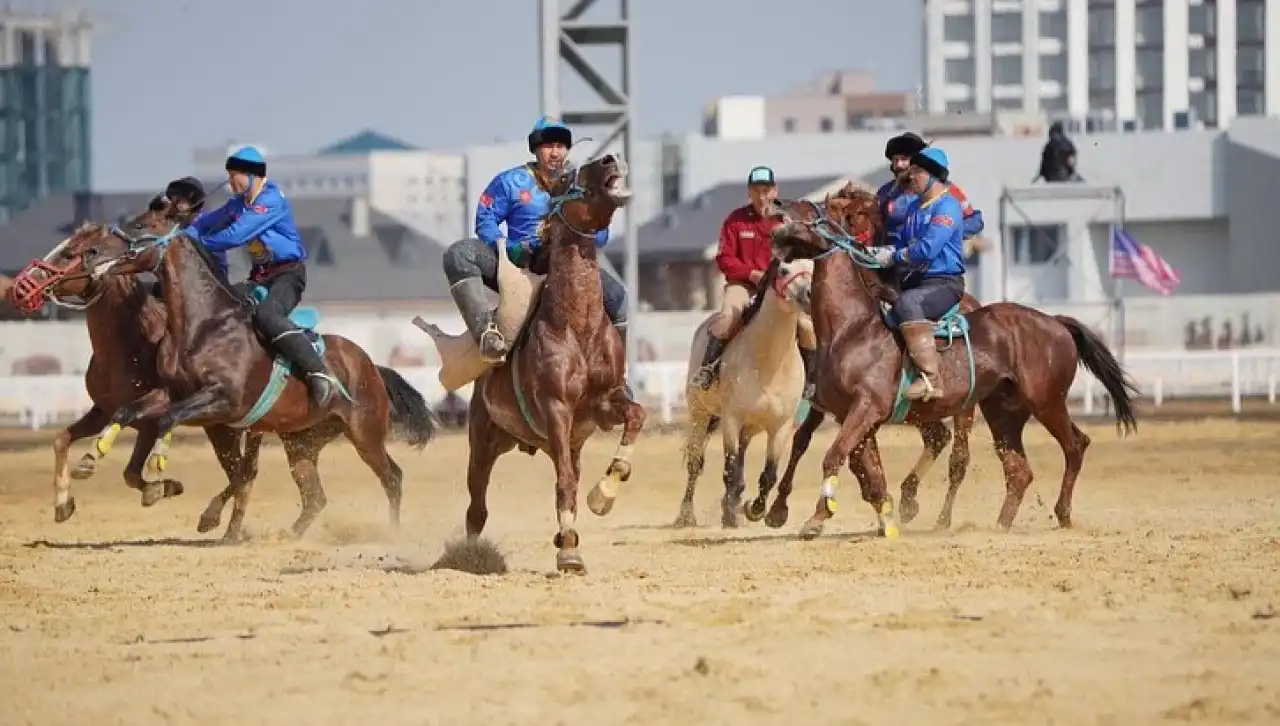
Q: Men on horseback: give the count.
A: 6